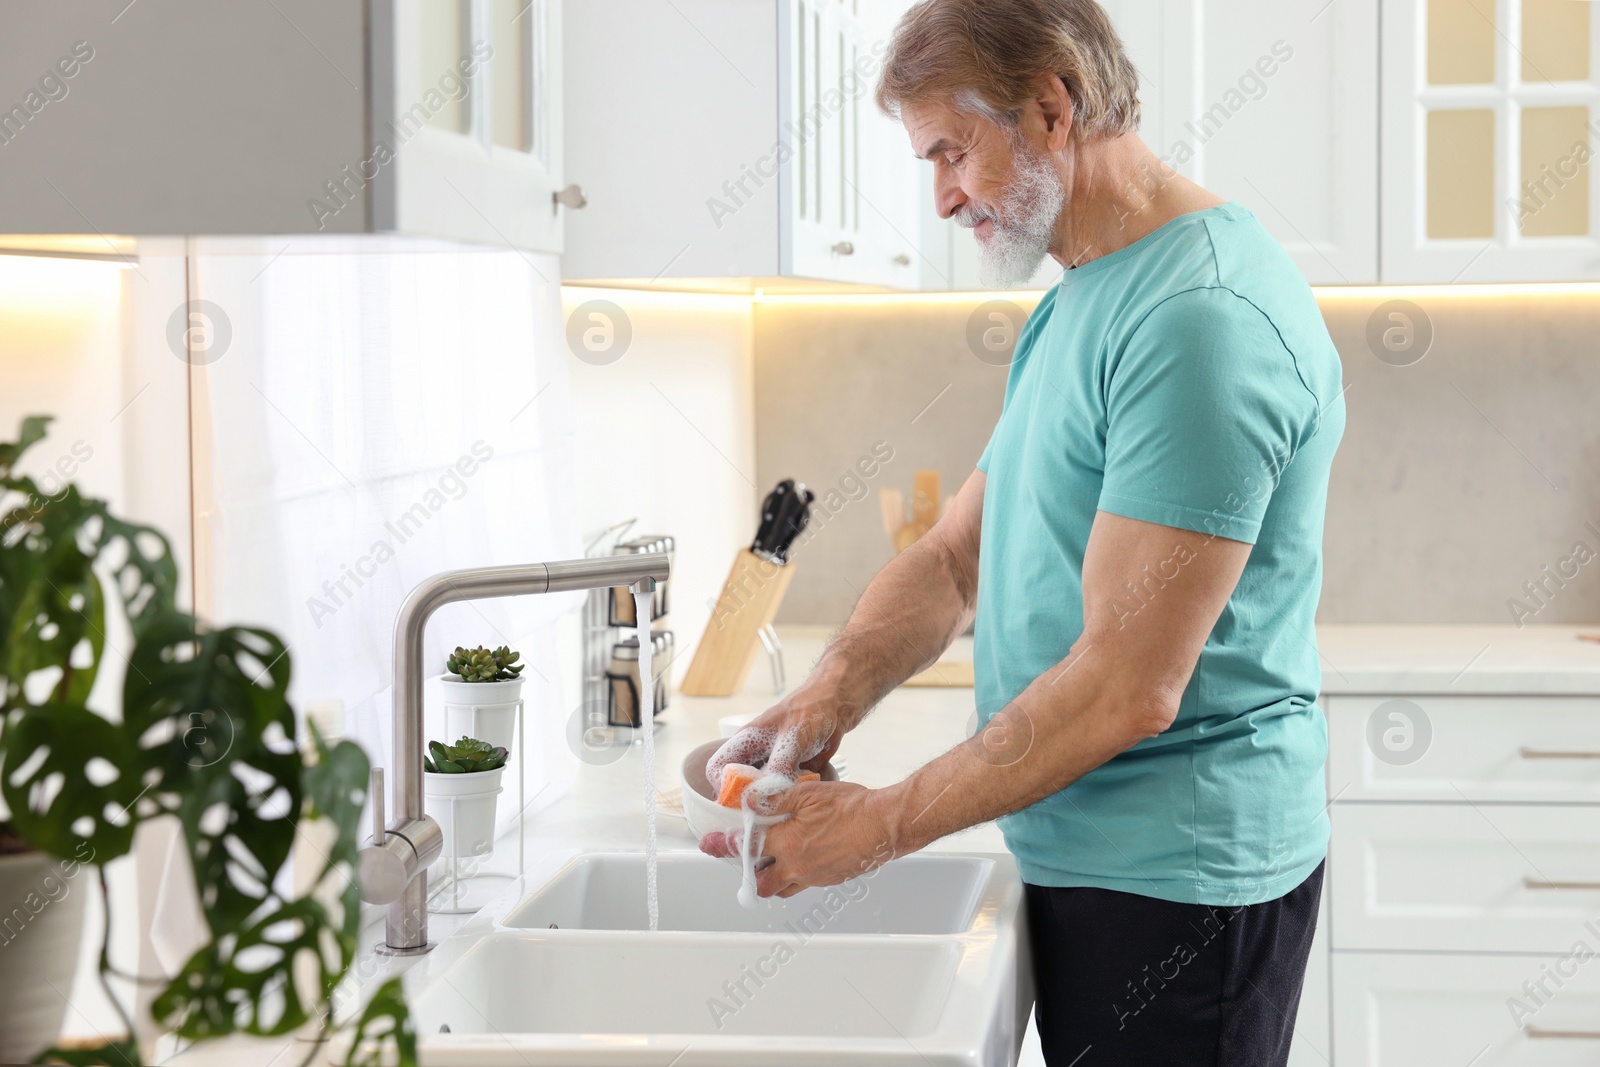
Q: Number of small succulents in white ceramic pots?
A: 2